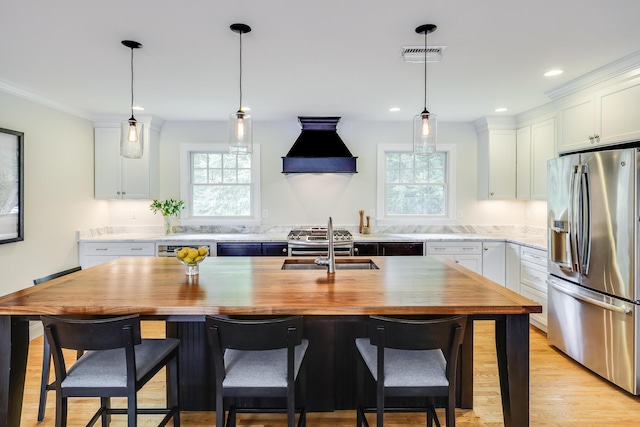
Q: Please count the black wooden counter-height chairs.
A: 4